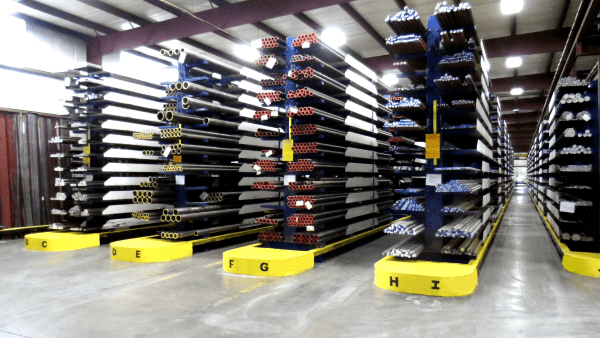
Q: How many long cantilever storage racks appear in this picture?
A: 5